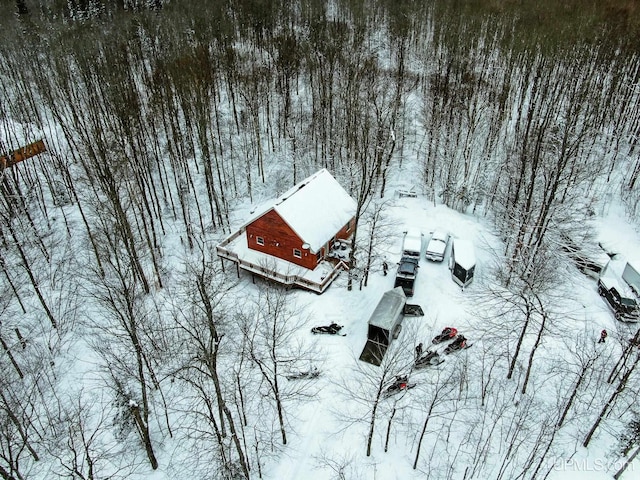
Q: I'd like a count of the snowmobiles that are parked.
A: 6